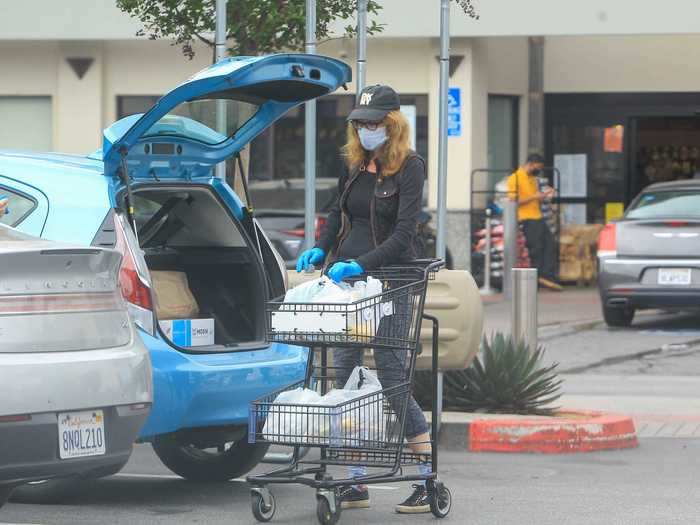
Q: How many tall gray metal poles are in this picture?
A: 4